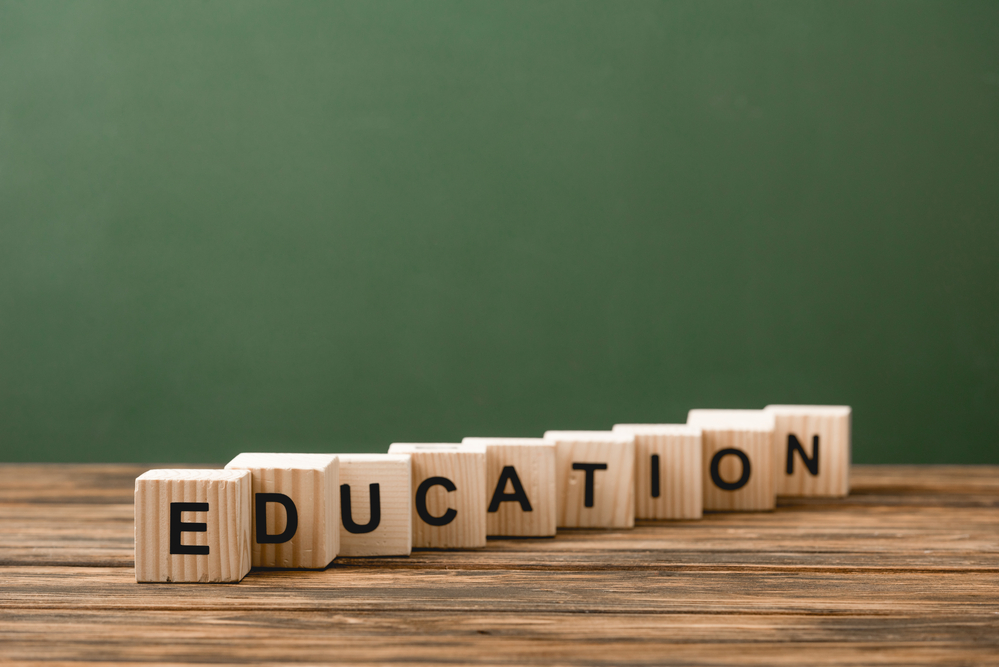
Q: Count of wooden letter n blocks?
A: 1